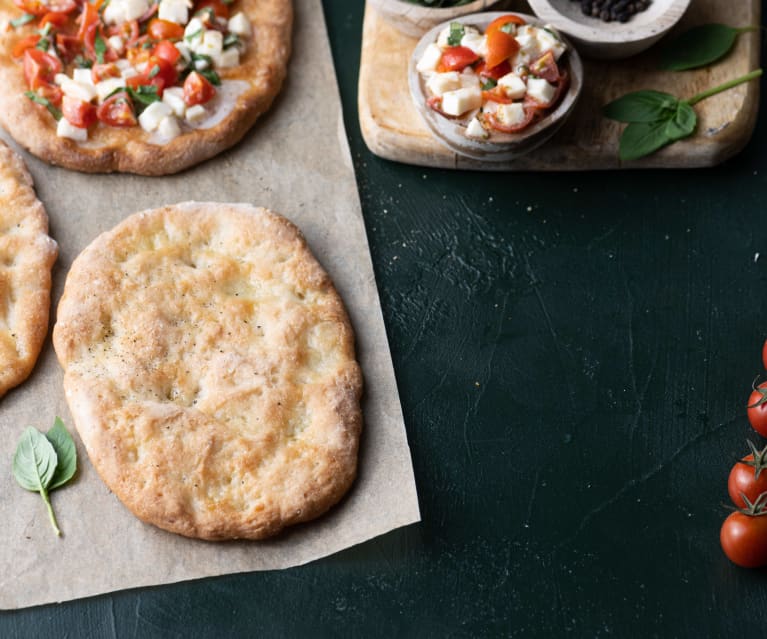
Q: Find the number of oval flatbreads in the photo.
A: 3